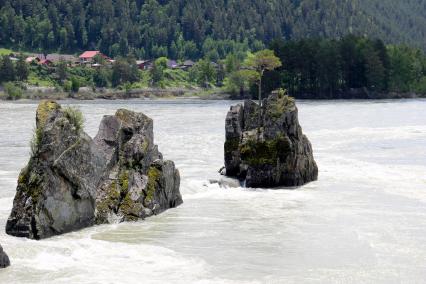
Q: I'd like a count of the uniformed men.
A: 0